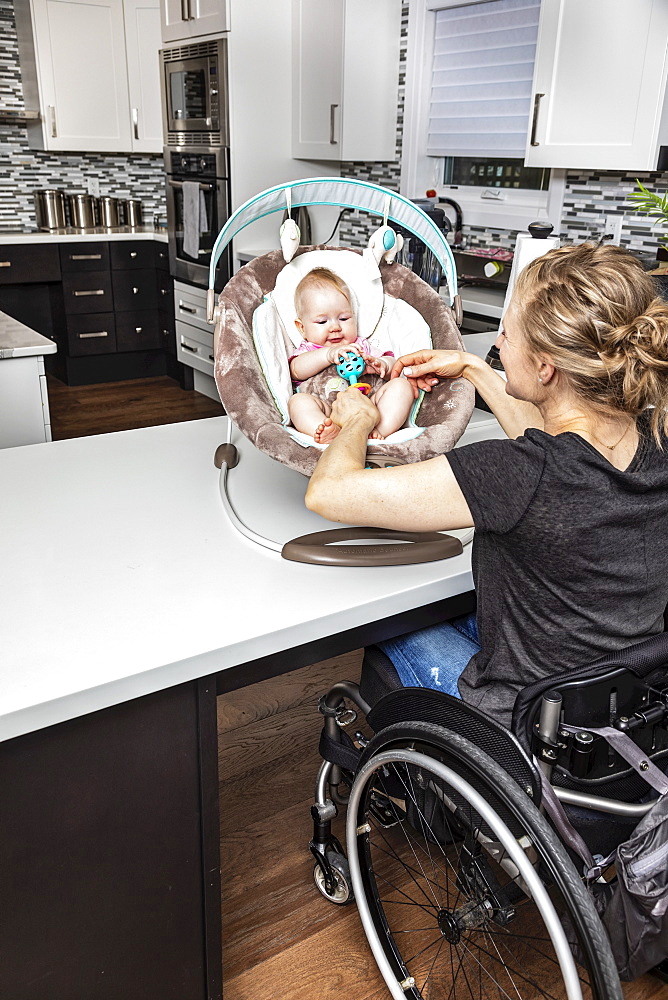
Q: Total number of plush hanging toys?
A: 2